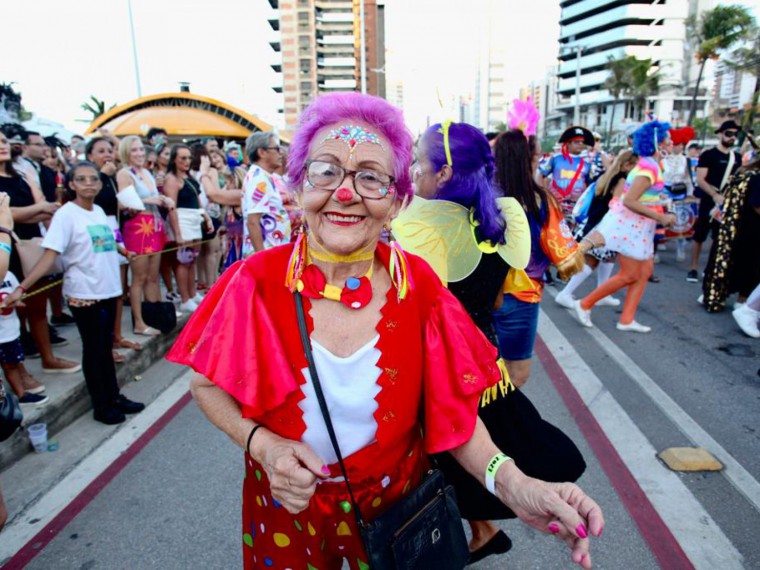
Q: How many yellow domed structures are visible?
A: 1